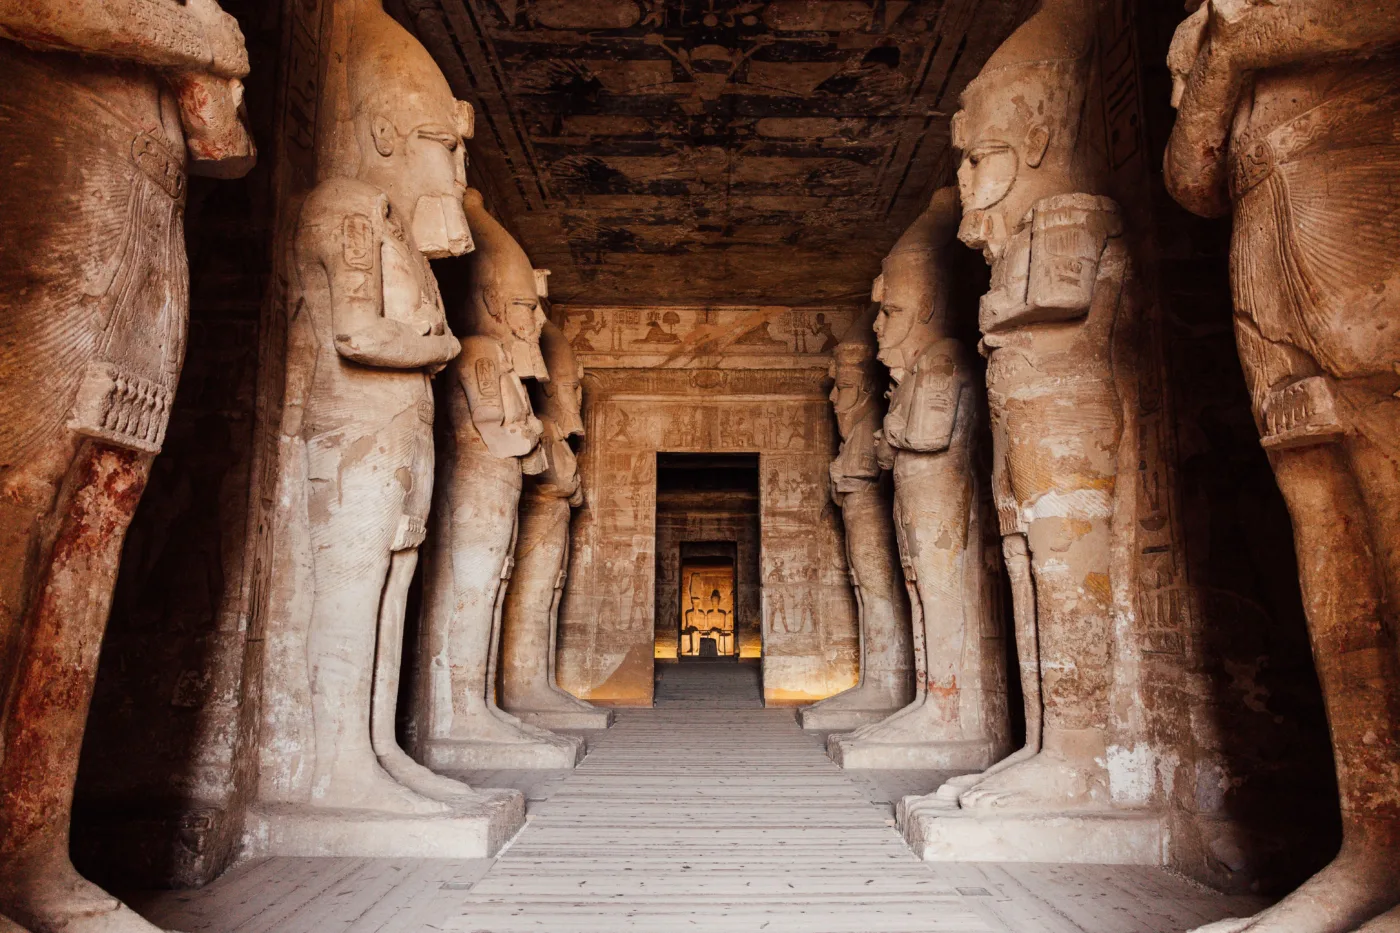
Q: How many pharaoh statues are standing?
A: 8